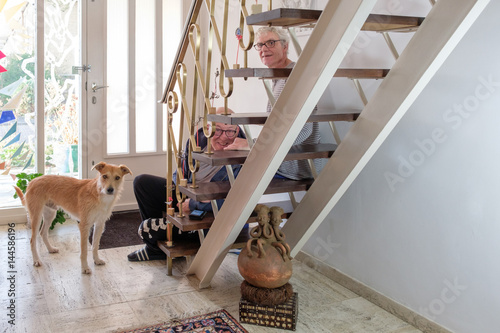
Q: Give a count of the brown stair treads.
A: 7